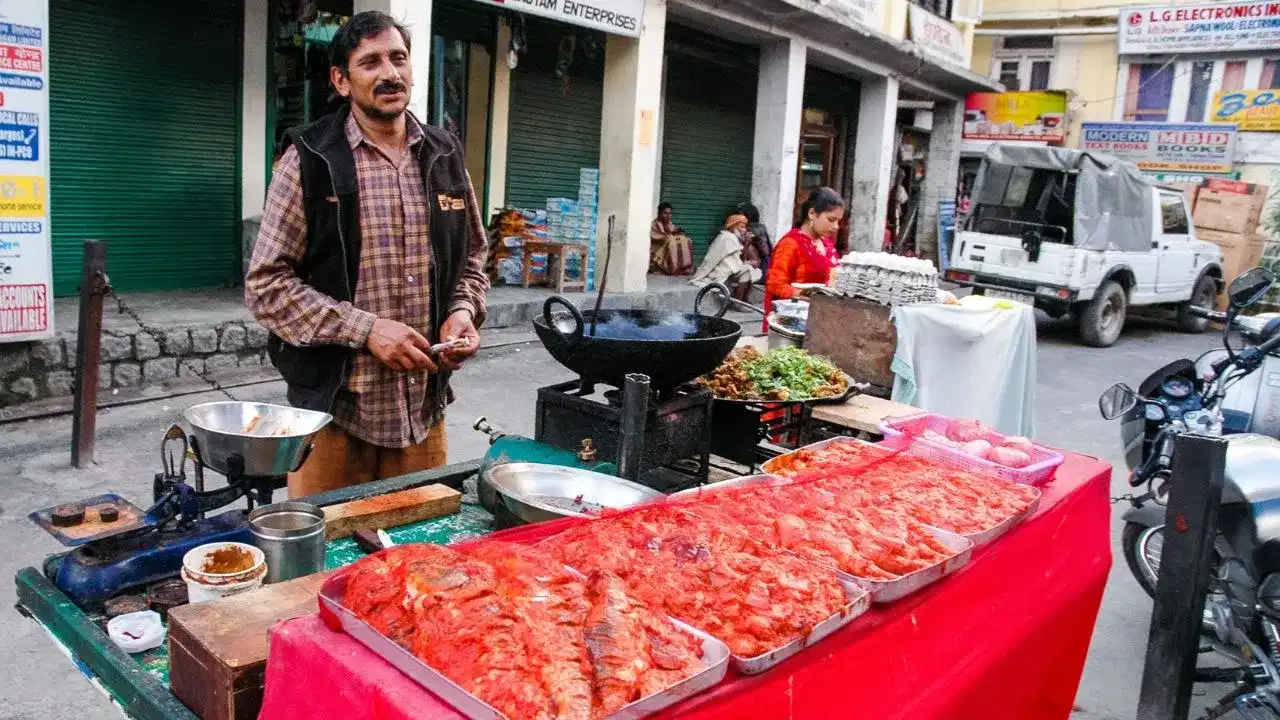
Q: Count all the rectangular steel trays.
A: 4